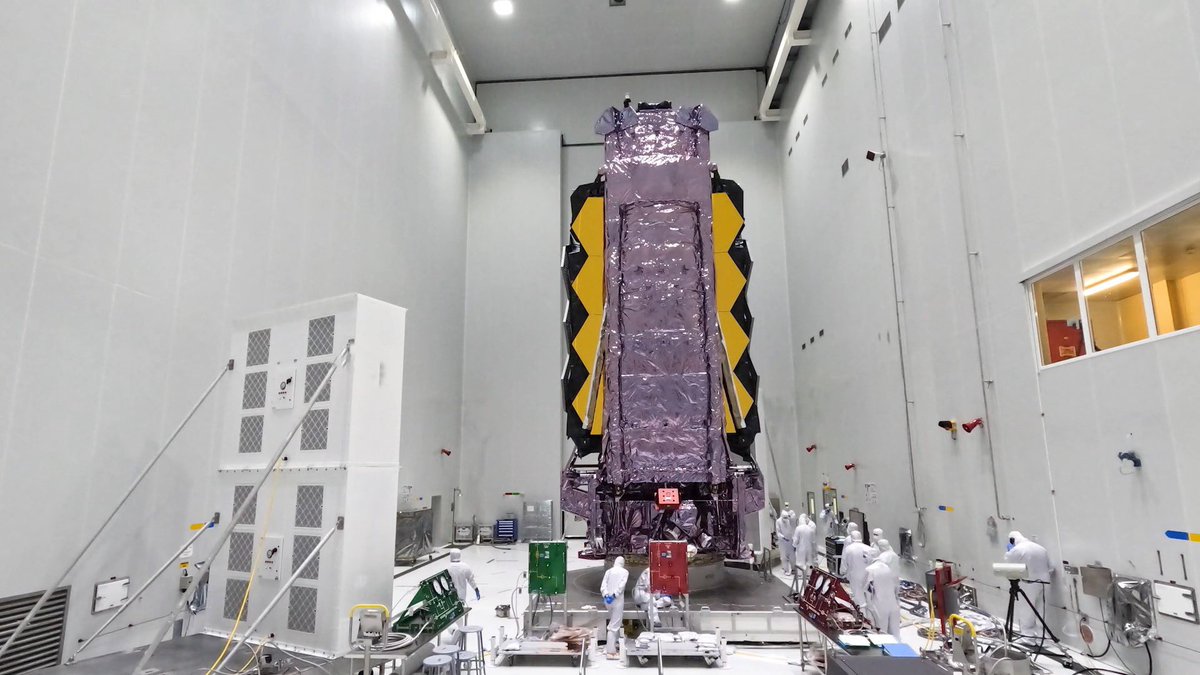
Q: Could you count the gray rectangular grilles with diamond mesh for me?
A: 12